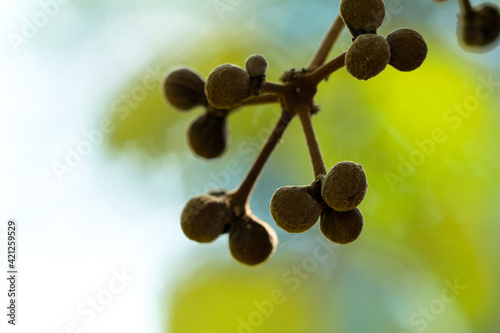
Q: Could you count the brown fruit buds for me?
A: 13